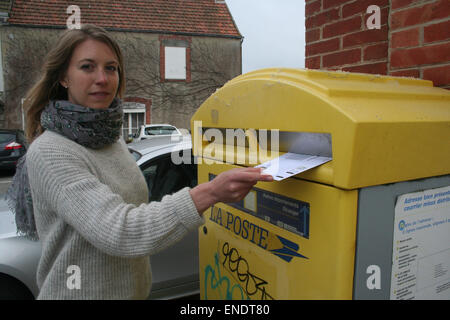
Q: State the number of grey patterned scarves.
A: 1